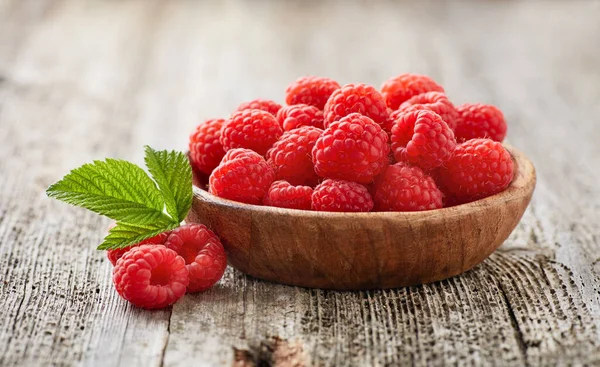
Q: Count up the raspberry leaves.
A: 3